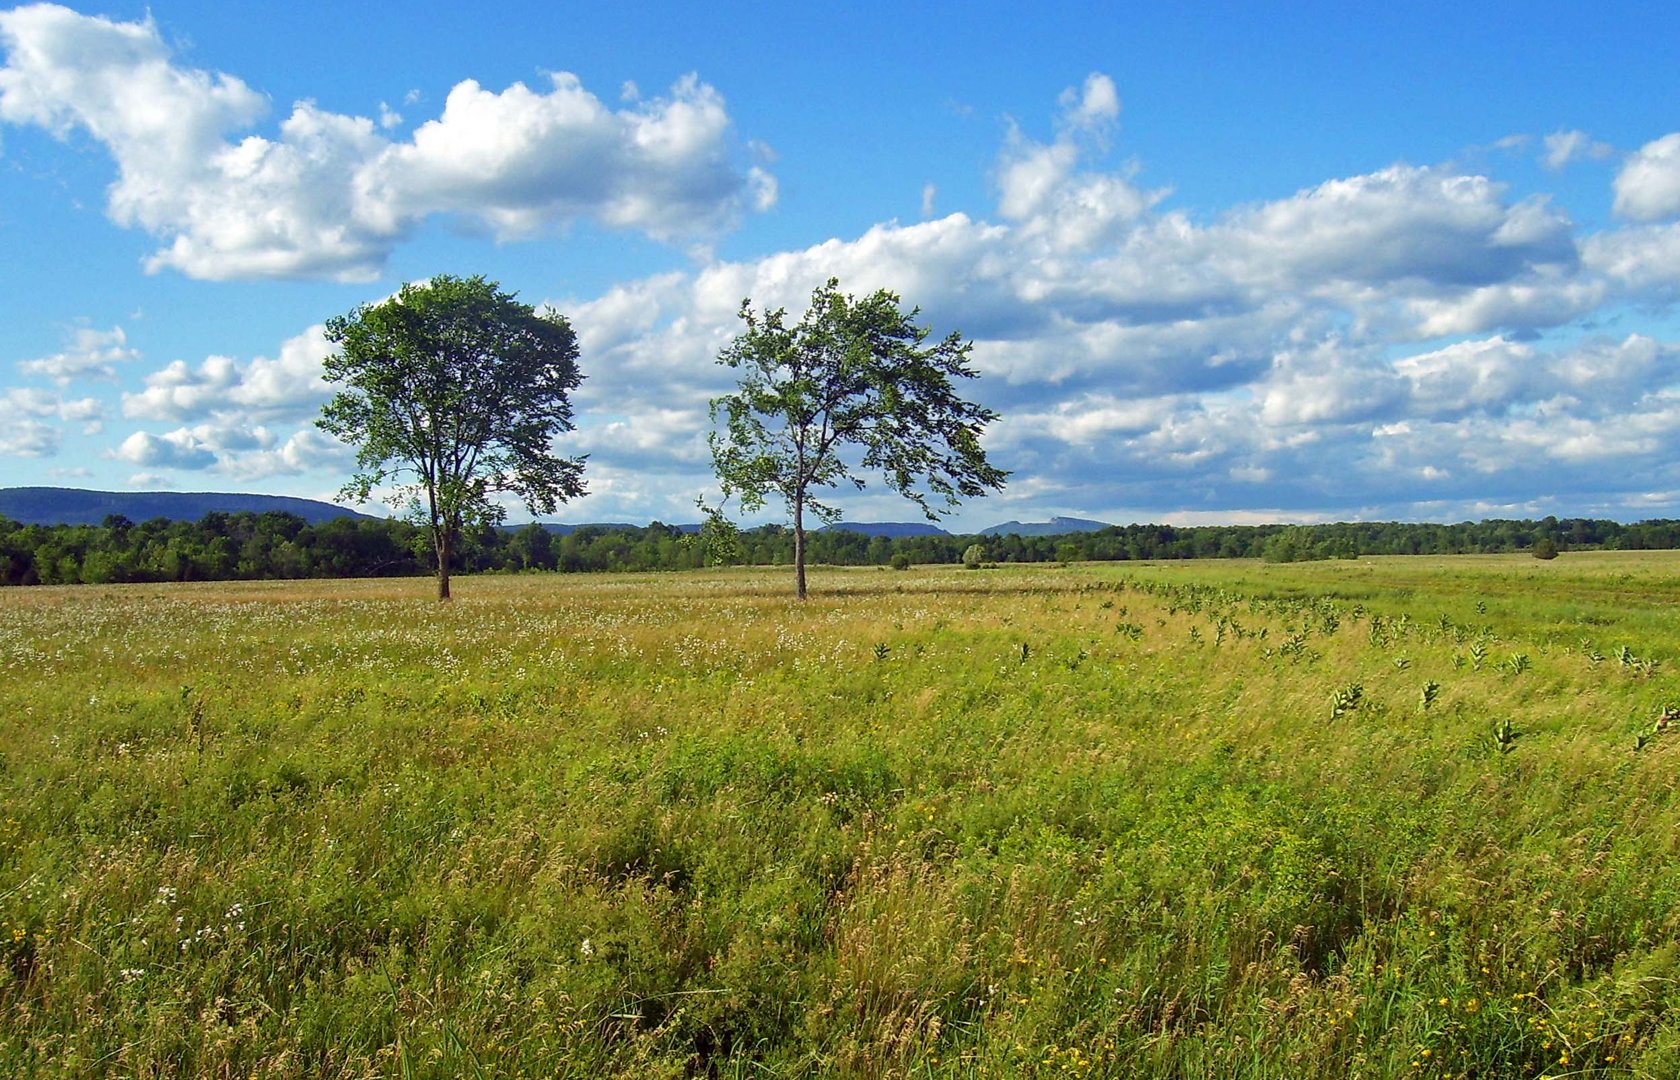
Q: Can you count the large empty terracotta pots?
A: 0